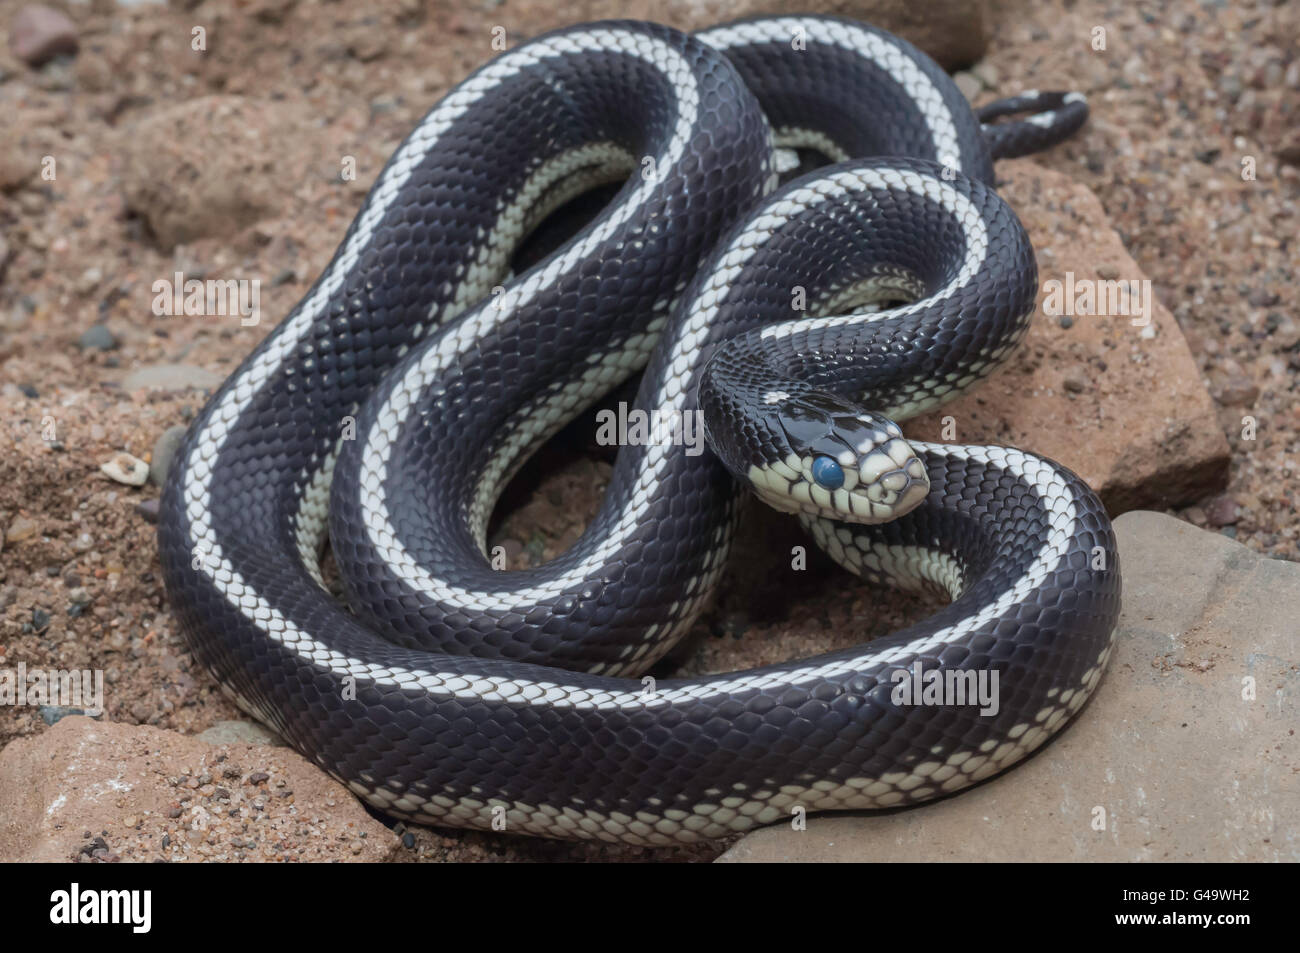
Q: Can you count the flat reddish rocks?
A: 2